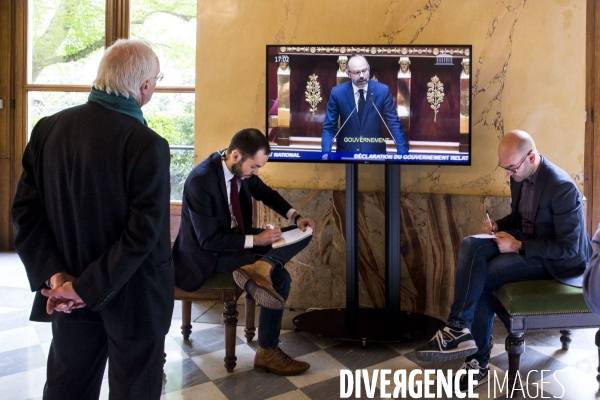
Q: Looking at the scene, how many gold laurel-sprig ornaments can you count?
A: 2